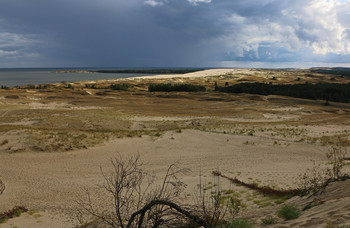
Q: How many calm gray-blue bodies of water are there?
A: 1